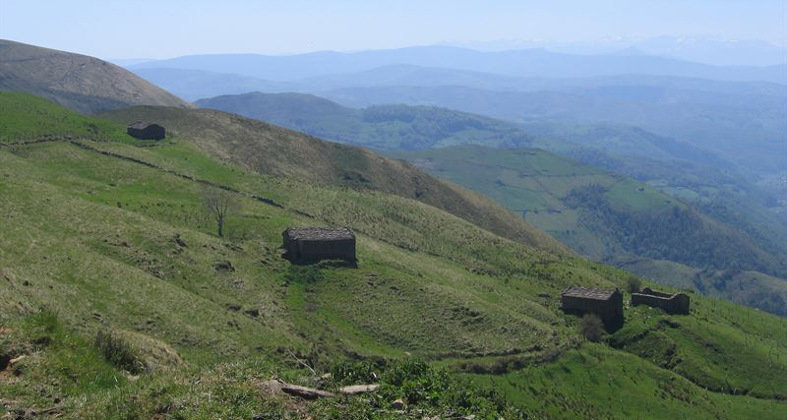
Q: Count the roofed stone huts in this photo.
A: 3